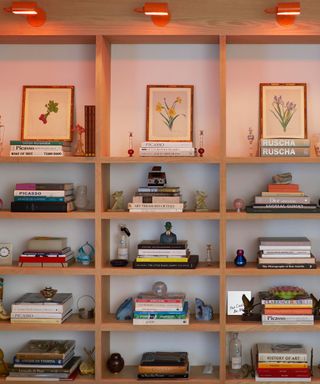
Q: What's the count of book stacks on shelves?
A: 15